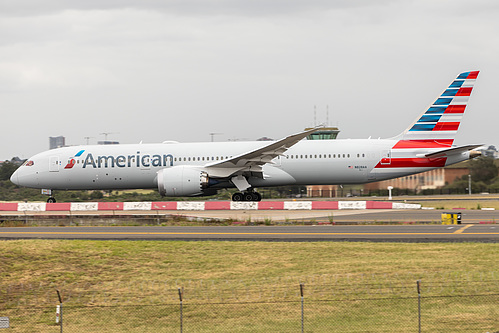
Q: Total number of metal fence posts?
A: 4